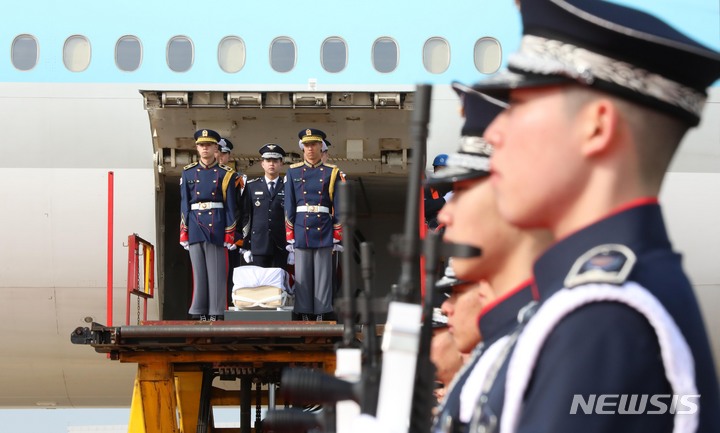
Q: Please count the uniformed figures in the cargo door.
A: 5